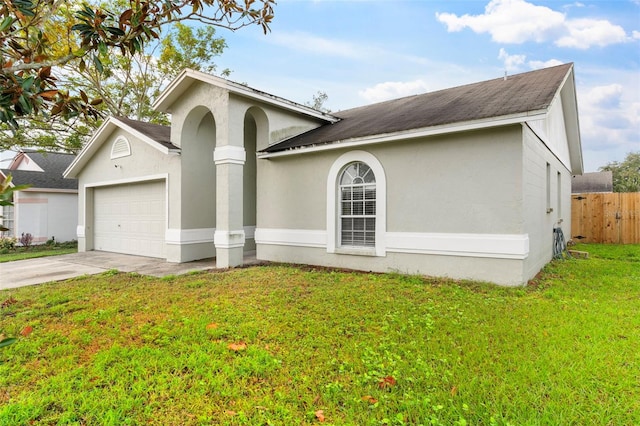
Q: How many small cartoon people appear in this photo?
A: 0